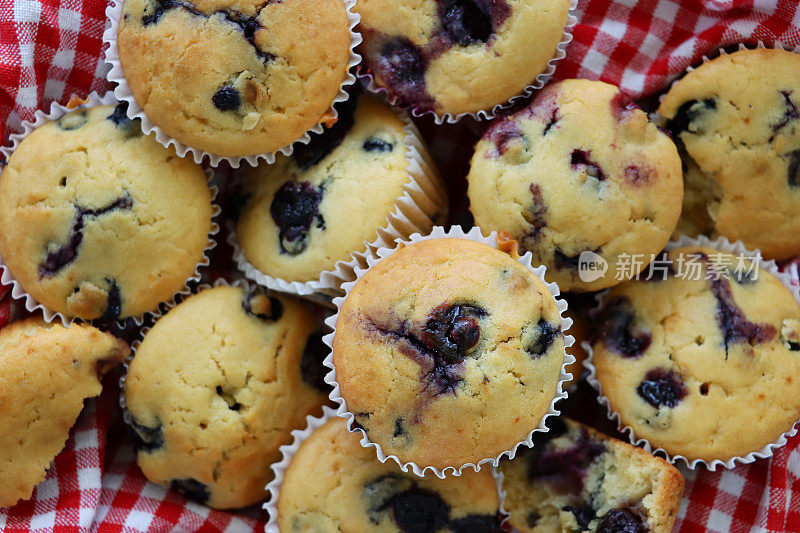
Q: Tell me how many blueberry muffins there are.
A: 12